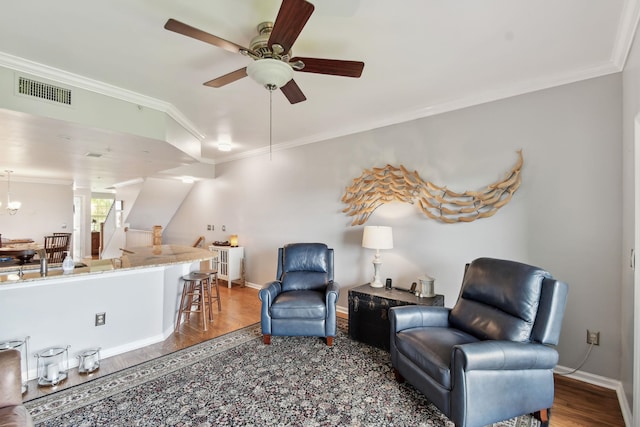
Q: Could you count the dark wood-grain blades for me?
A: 5